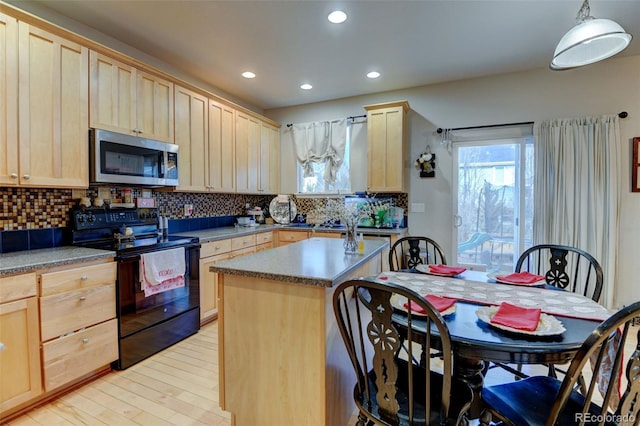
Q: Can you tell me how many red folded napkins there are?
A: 4